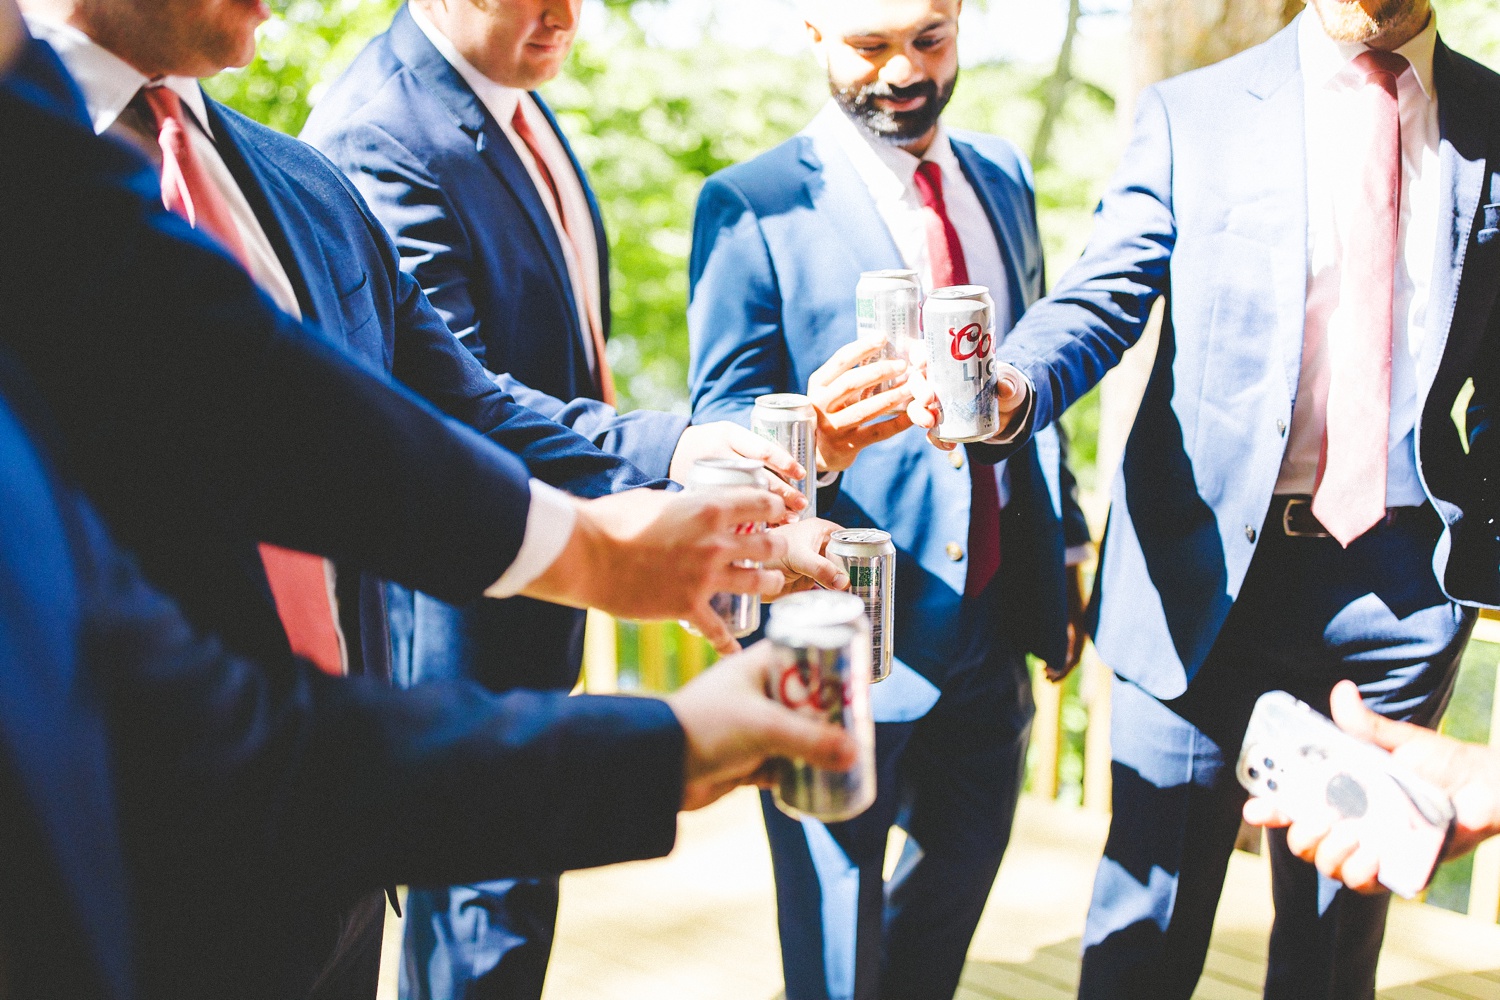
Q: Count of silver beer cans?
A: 6